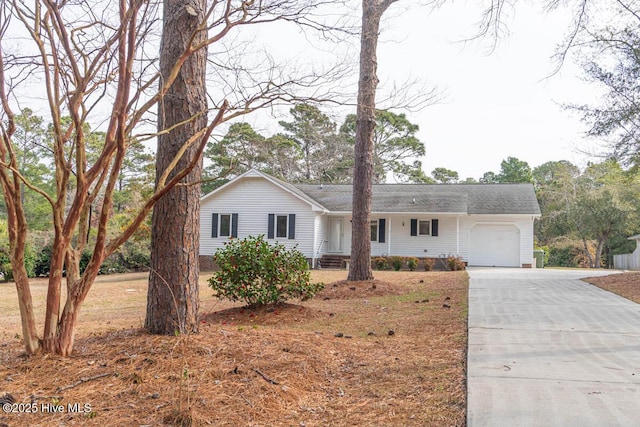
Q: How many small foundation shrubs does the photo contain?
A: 5